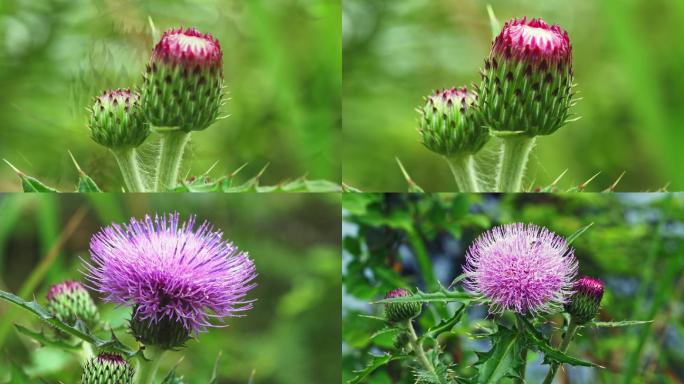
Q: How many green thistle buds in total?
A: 8